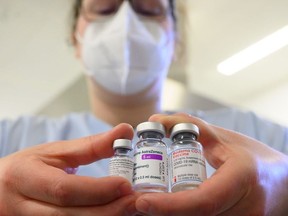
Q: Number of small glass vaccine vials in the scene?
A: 3